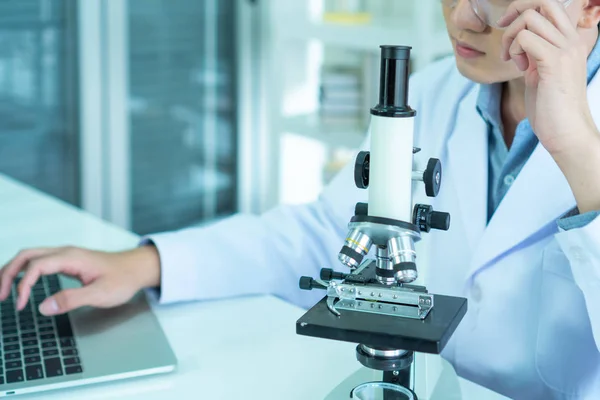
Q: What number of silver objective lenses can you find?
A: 3